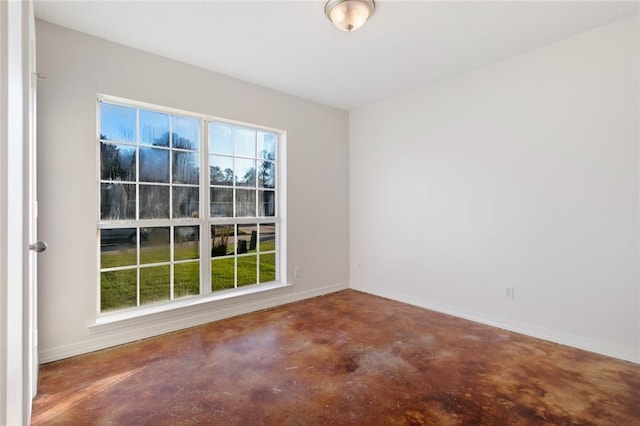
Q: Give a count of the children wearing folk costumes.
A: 0